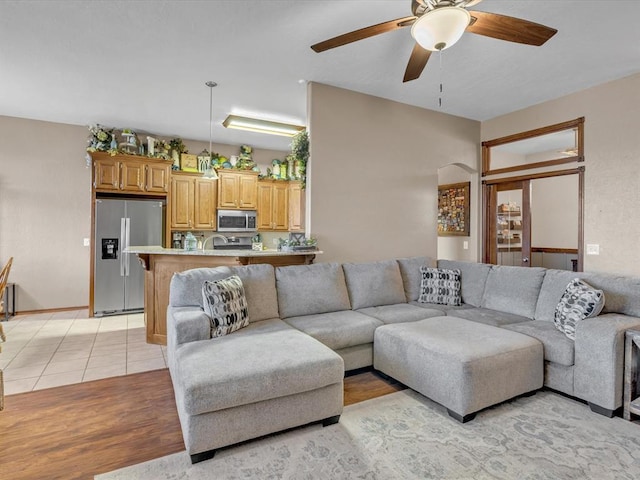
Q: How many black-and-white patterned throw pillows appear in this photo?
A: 3